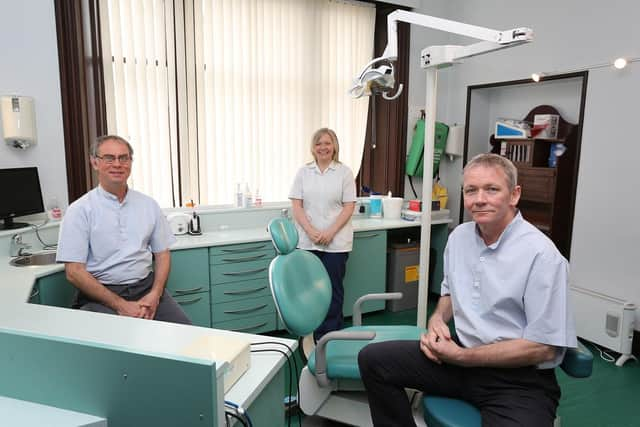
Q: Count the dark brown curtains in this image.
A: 2